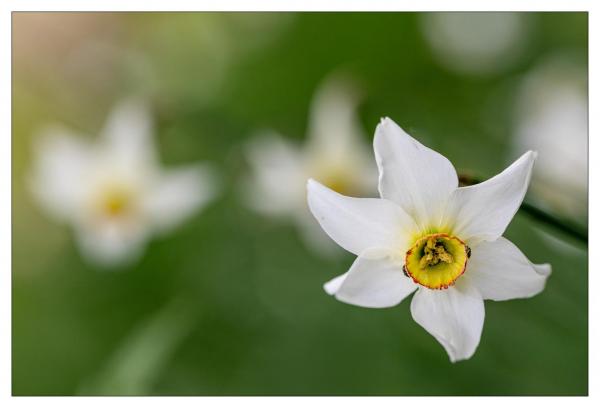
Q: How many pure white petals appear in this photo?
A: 6